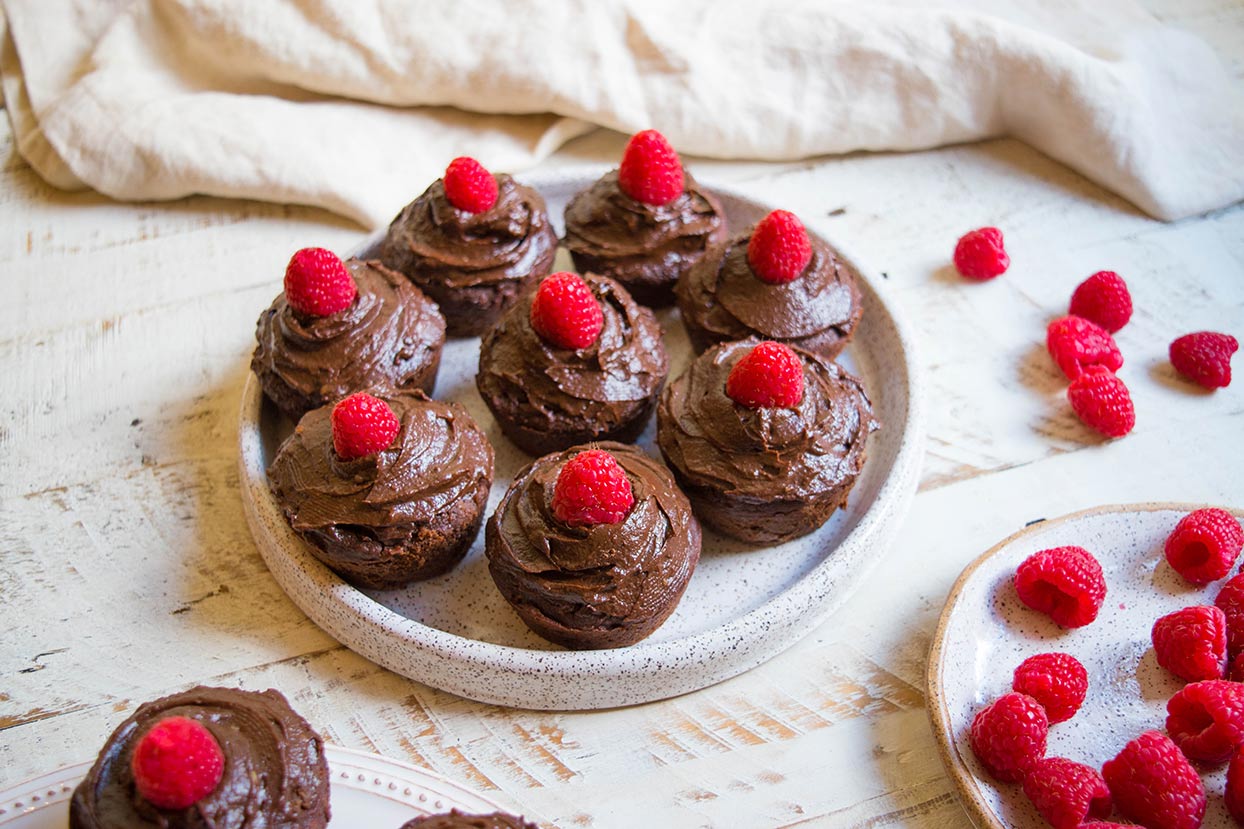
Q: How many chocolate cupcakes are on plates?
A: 10